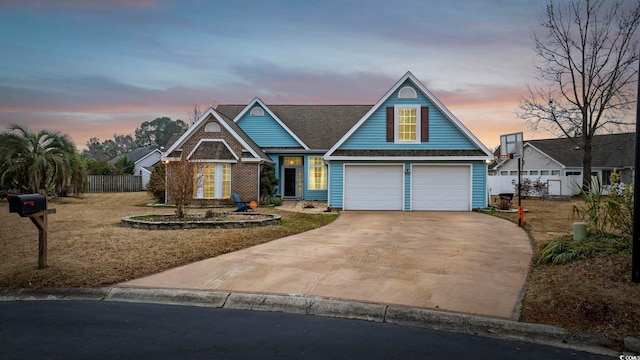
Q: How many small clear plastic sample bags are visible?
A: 0